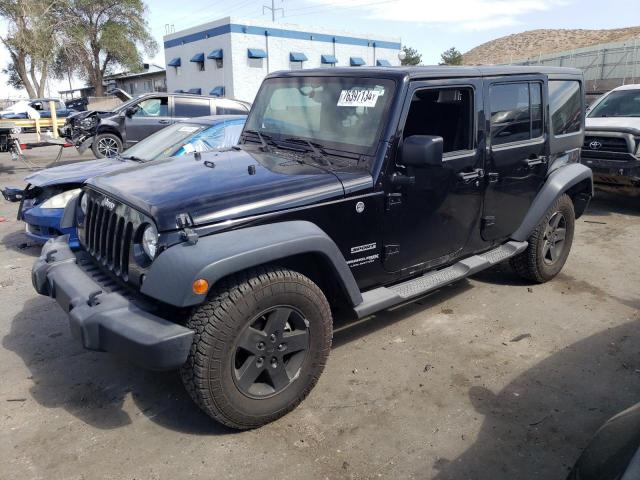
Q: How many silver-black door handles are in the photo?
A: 2